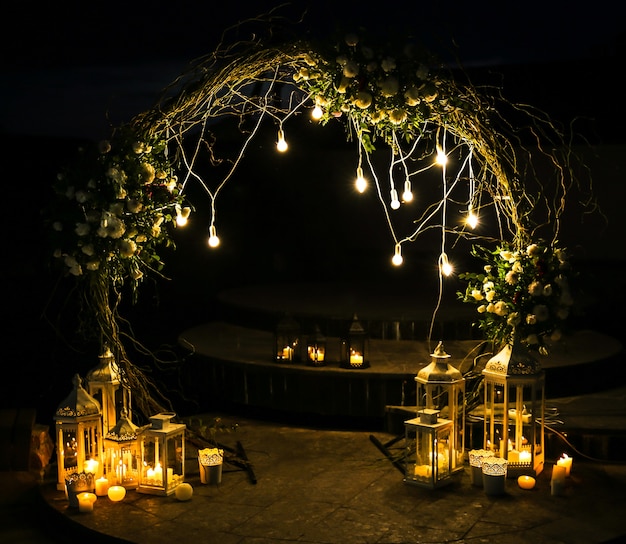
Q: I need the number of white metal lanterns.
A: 7